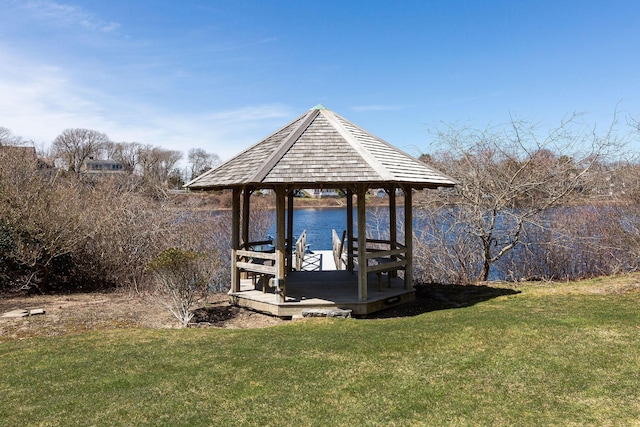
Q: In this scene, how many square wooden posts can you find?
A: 8